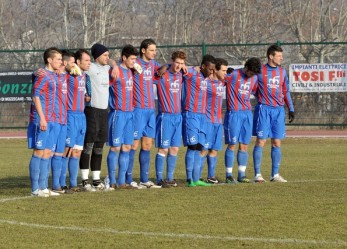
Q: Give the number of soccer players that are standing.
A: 11